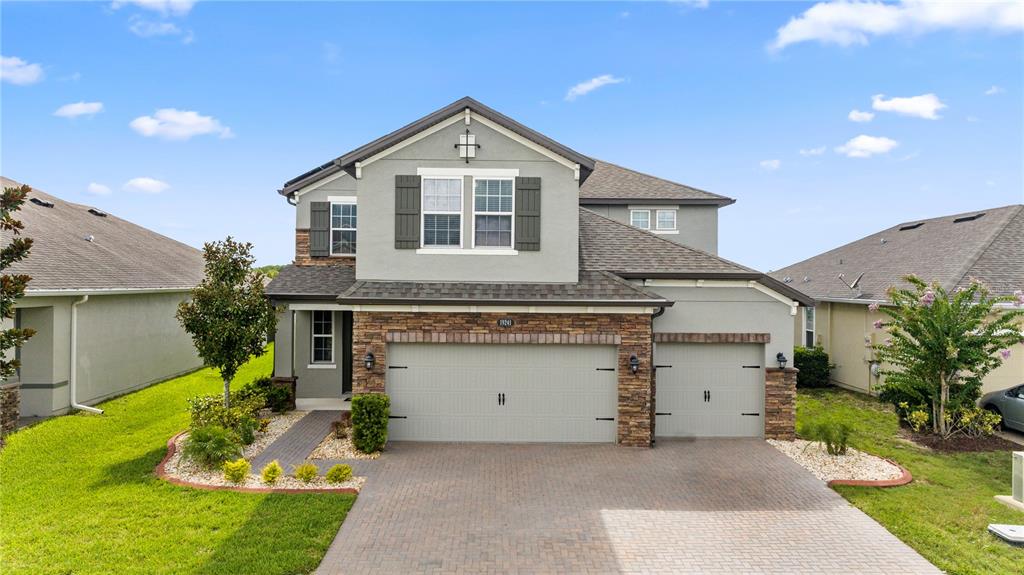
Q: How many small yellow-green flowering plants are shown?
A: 4